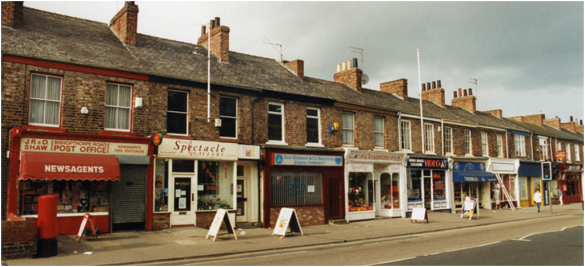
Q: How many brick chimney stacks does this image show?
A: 14